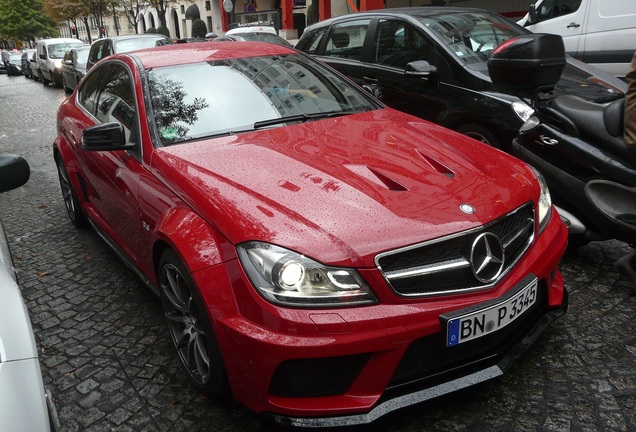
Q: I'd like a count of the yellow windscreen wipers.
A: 0